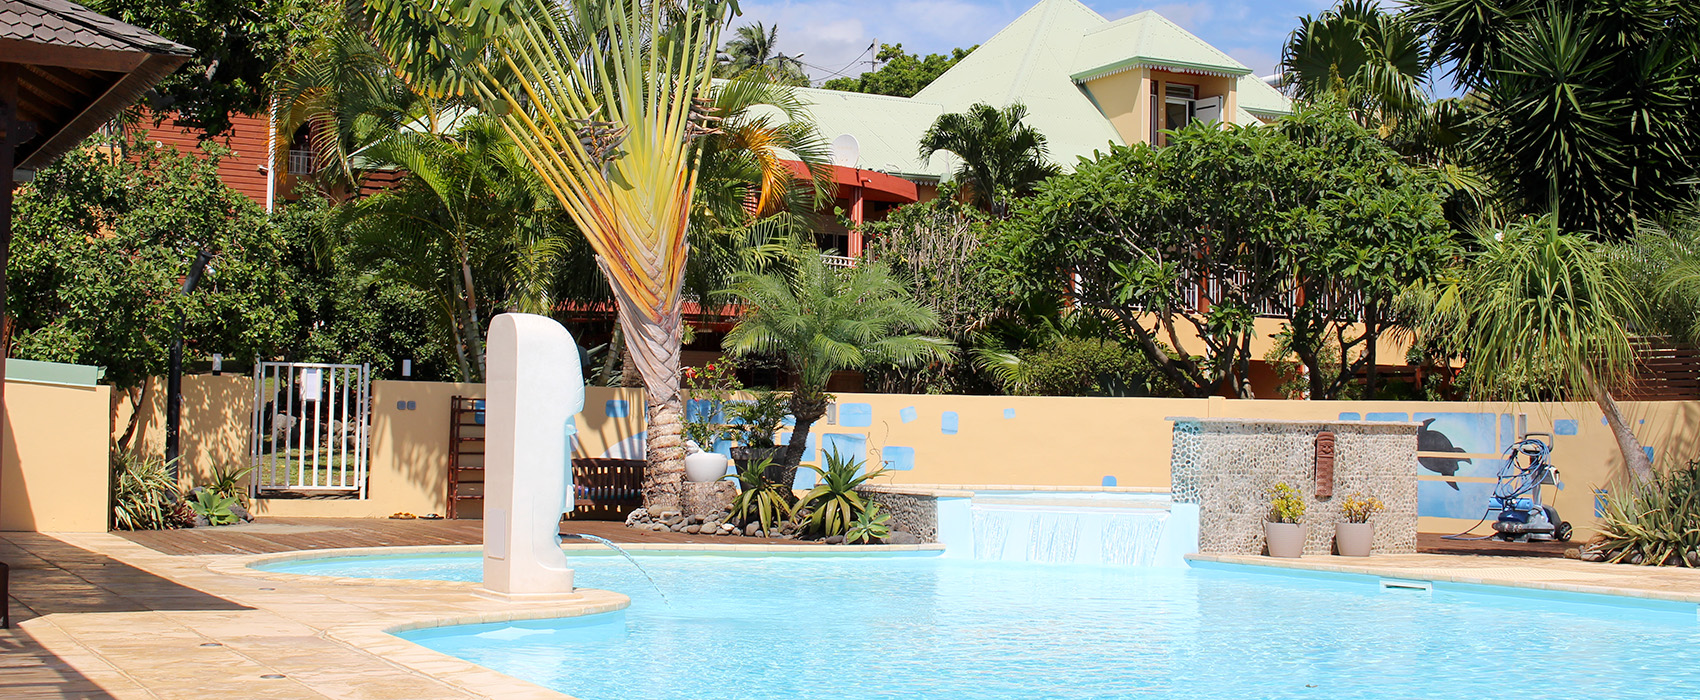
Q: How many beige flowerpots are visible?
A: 2